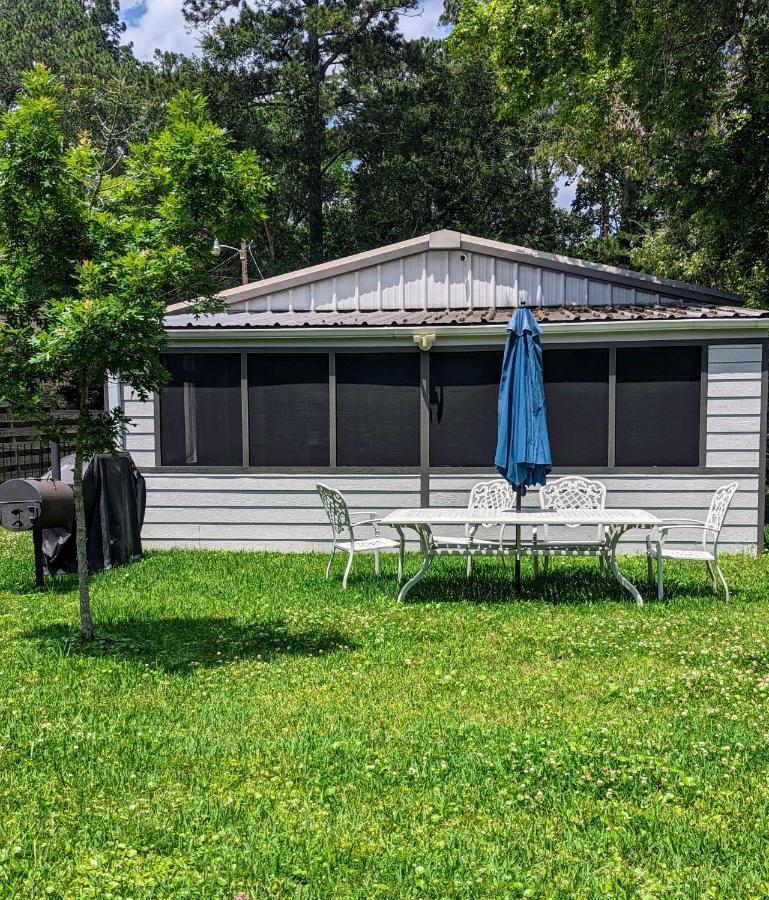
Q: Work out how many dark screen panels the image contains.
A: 6